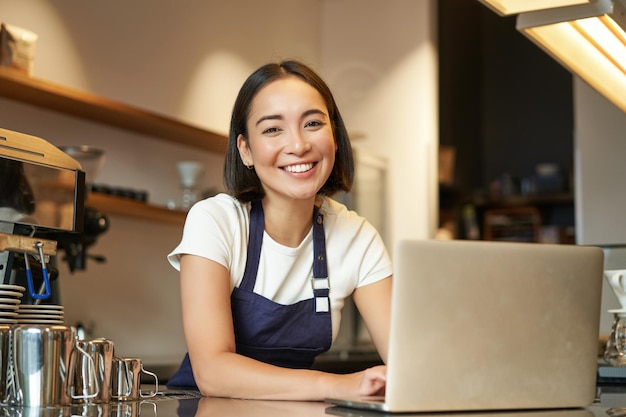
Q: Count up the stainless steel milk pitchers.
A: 4